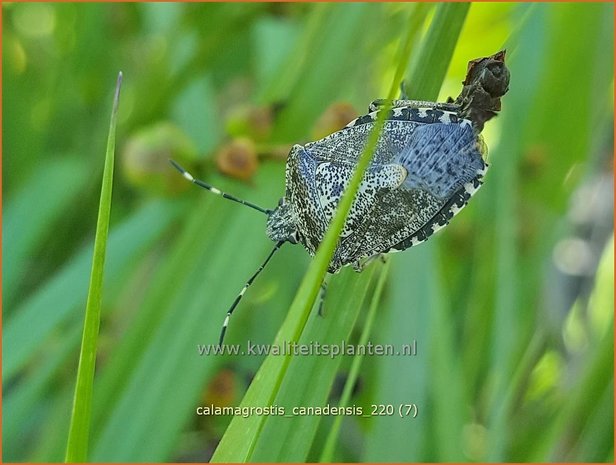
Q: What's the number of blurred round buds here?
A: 4